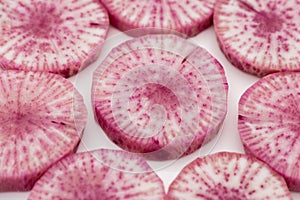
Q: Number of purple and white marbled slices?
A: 8